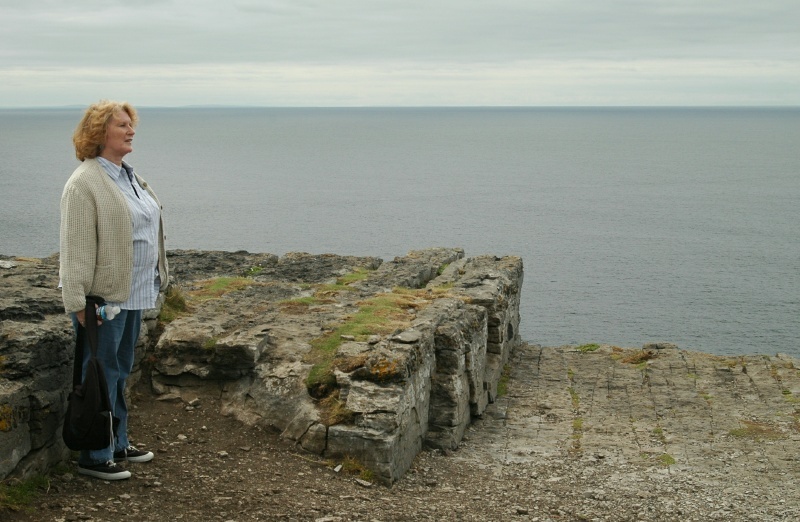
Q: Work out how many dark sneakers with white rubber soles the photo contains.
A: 2